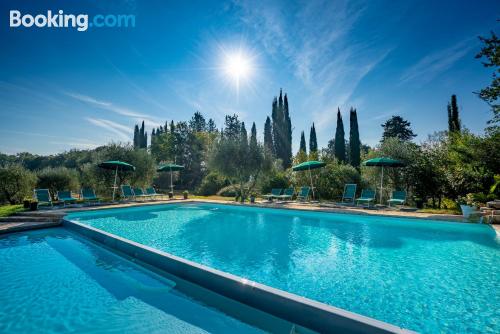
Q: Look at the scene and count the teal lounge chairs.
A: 12